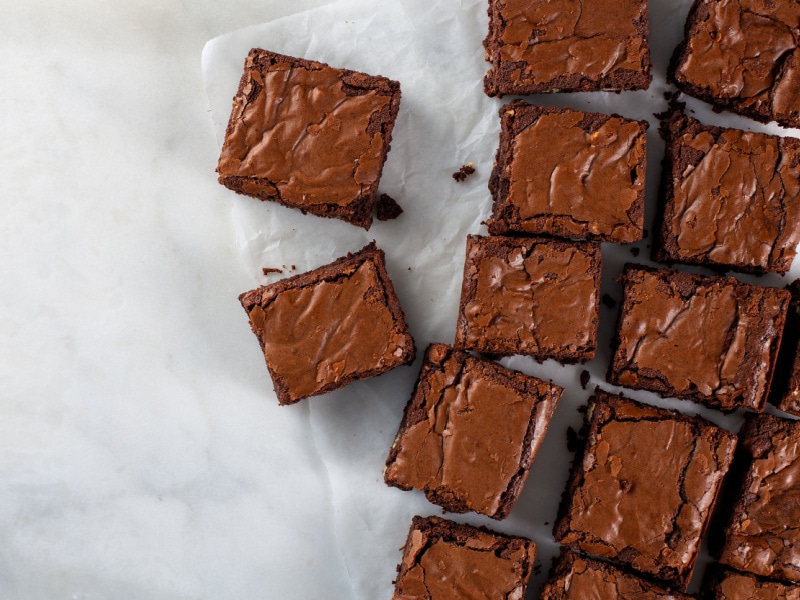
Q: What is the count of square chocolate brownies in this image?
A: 15